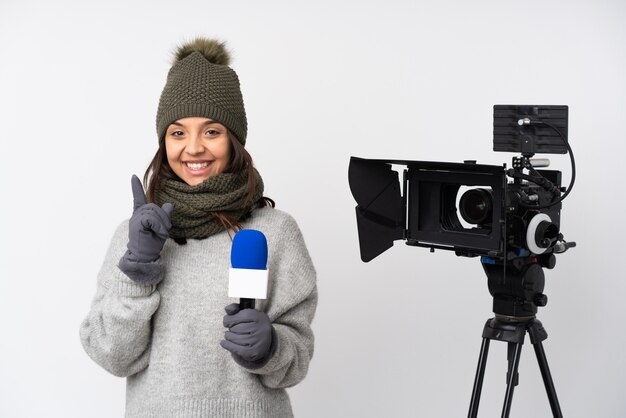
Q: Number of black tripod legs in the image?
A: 3